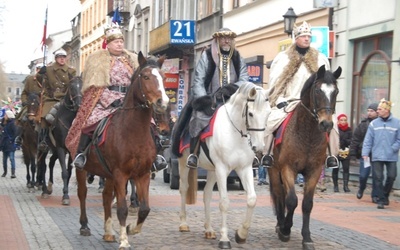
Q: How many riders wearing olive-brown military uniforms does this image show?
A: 2